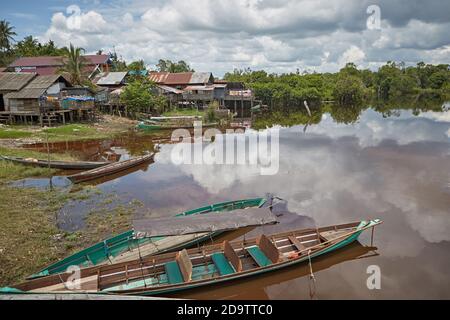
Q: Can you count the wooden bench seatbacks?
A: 3